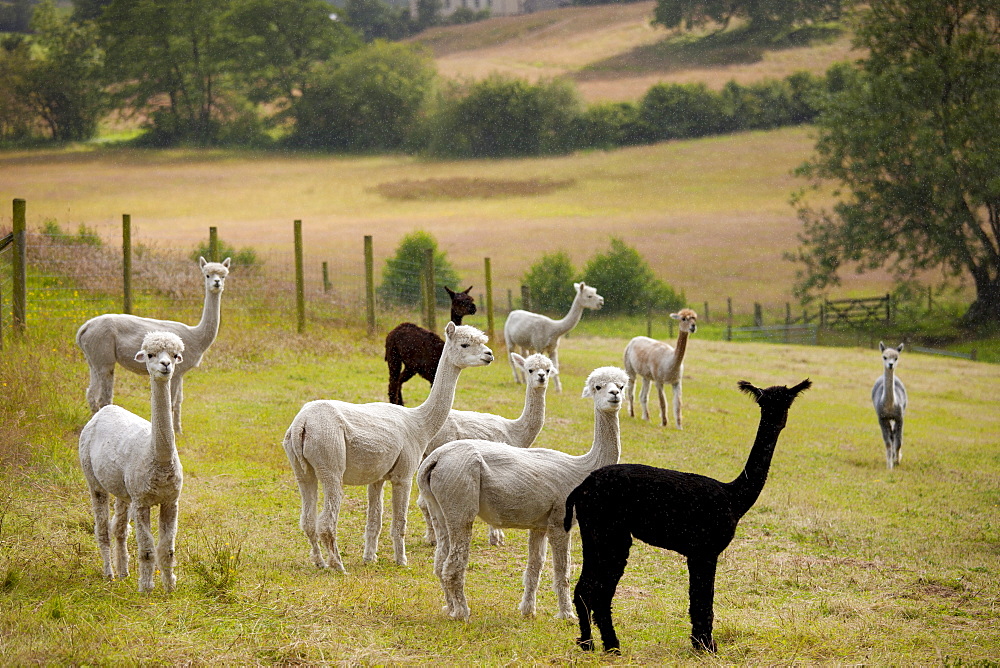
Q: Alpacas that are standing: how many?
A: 10